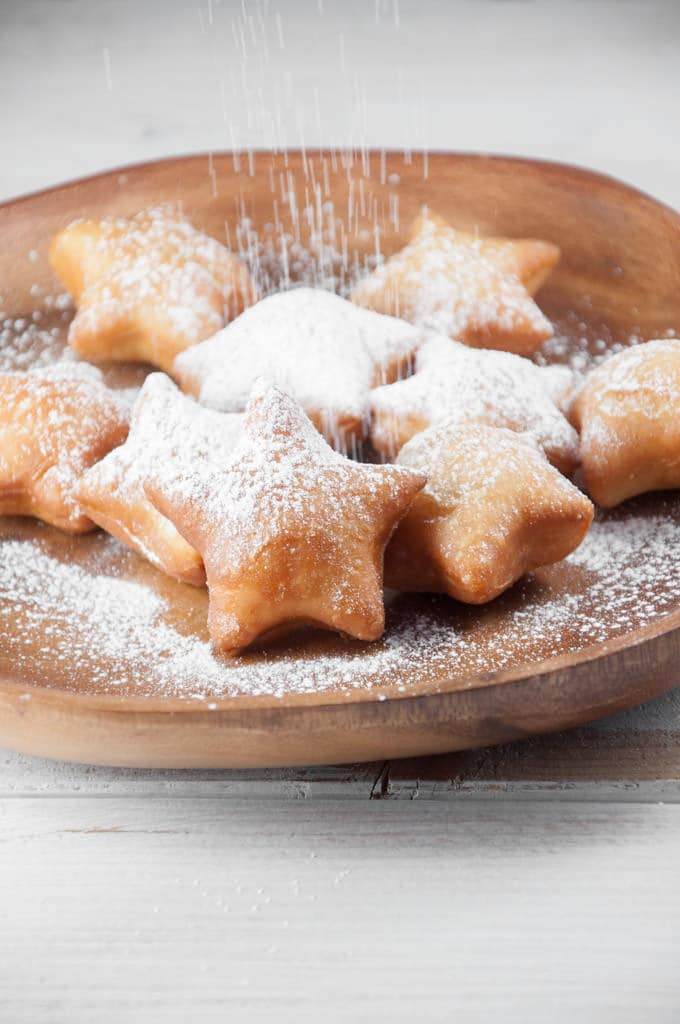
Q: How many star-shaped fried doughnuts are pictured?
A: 9